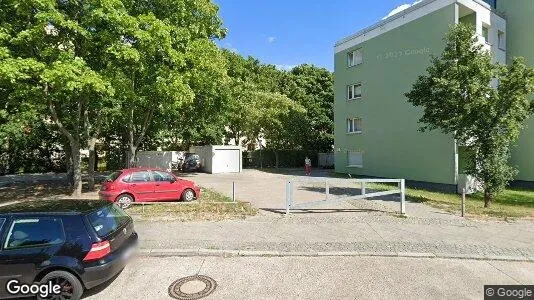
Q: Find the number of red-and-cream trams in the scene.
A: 0